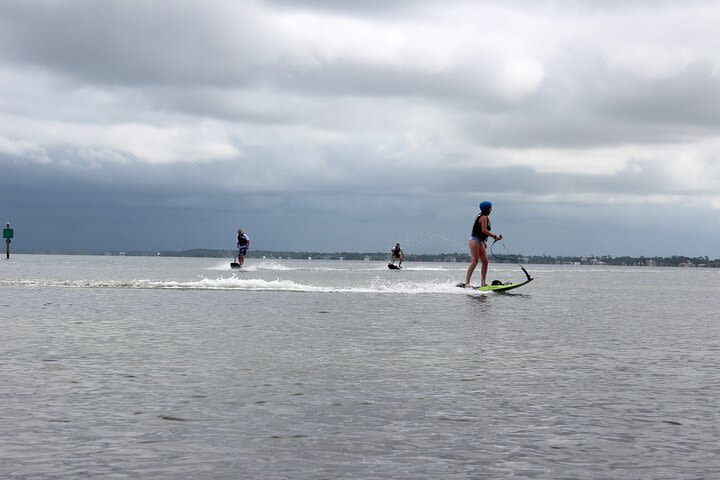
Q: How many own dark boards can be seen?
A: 2